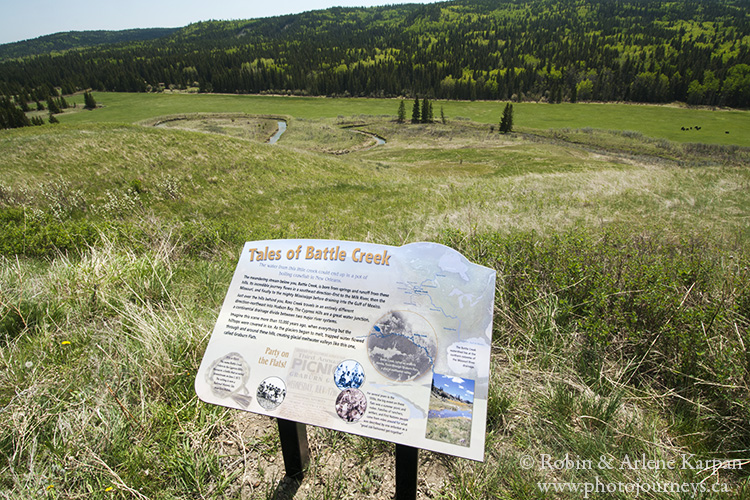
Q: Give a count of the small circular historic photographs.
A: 3